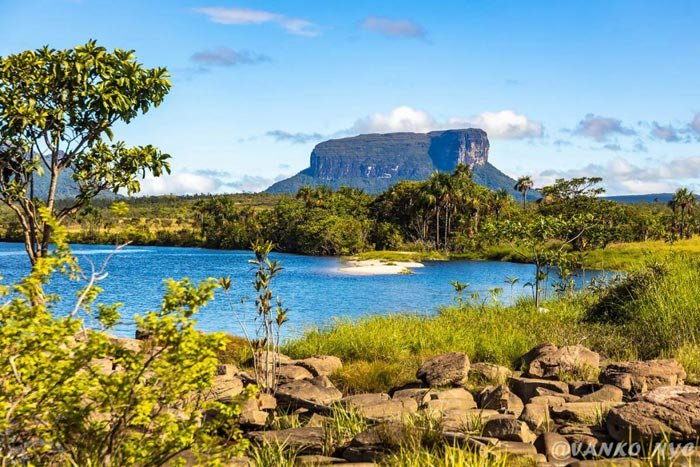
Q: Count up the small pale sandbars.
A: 1